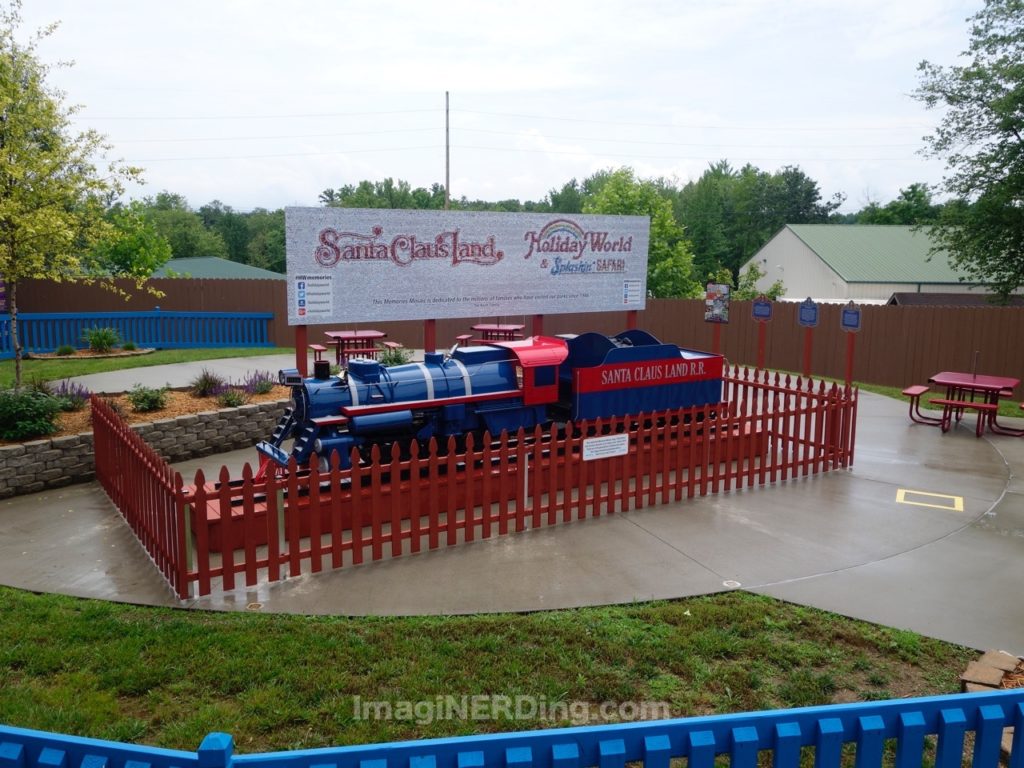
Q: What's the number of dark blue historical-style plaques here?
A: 3